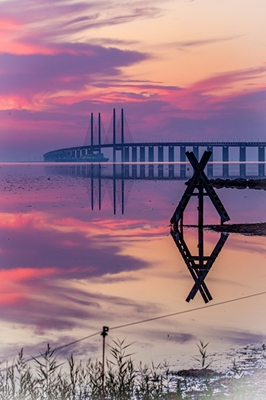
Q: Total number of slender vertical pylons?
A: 4